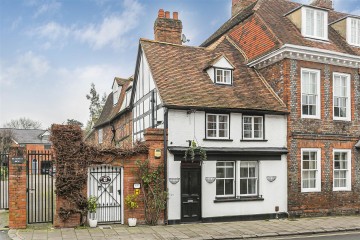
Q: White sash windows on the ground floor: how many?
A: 4